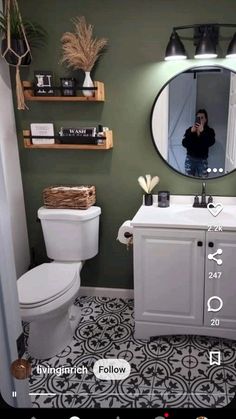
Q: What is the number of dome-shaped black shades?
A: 3